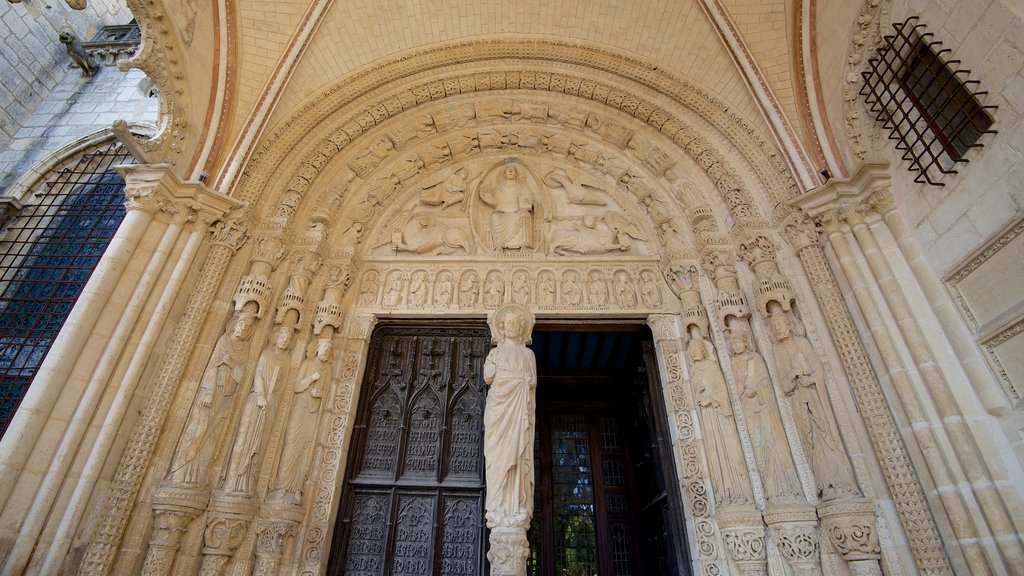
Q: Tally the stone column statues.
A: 7